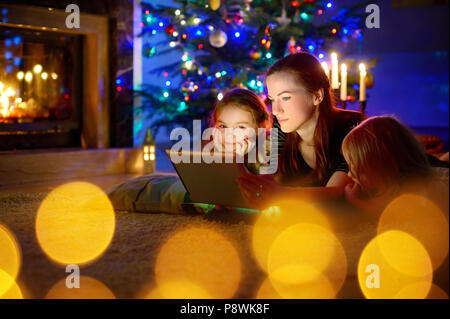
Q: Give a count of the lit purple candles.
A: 0